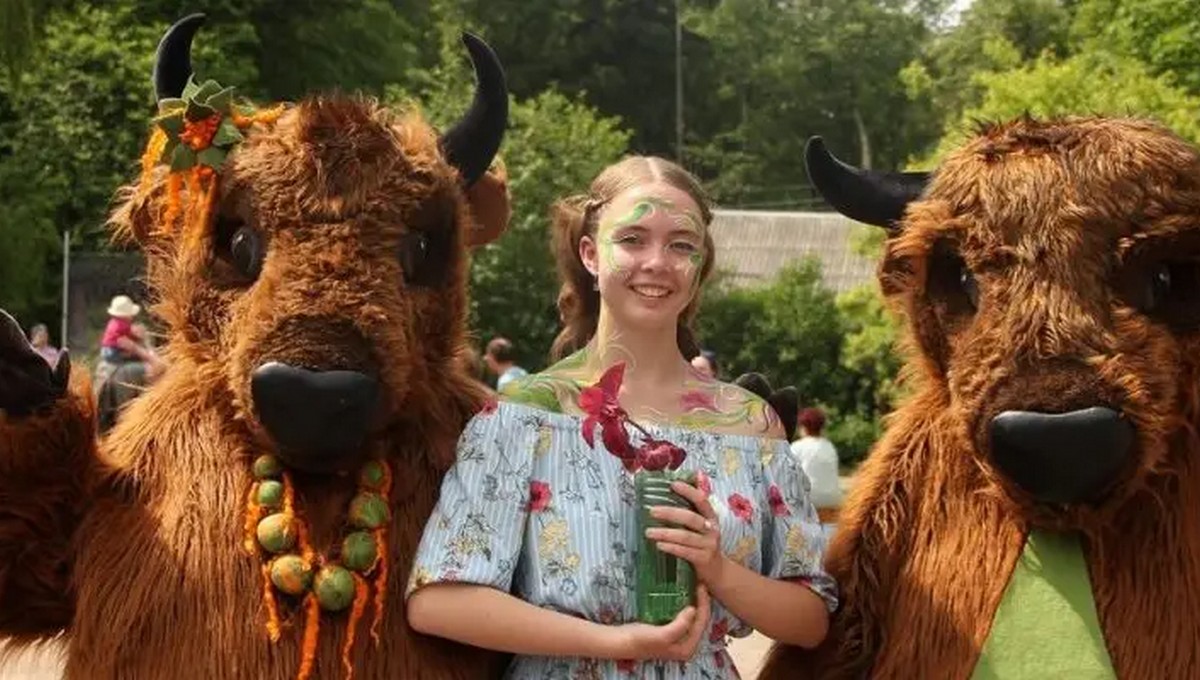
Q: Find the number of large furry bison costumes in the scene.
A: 2